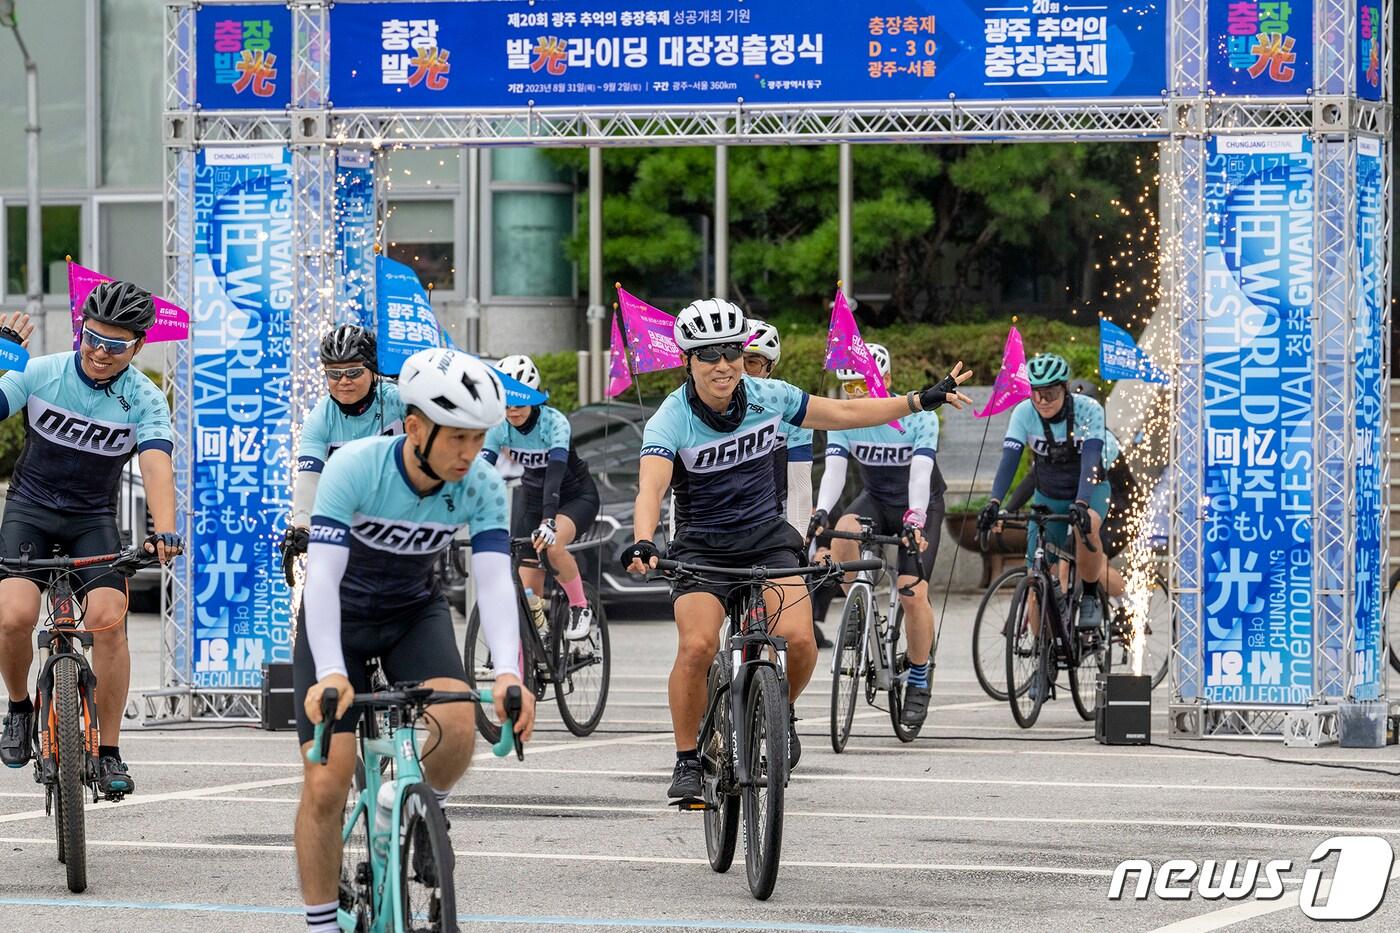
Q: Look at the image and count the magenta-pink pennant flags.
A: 5